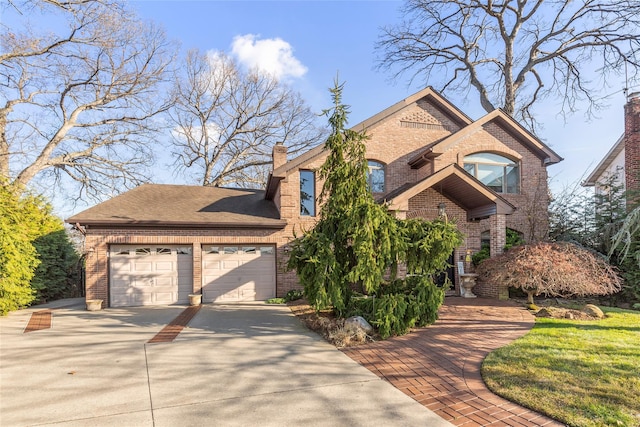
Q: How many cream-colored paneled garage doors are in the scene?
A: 2